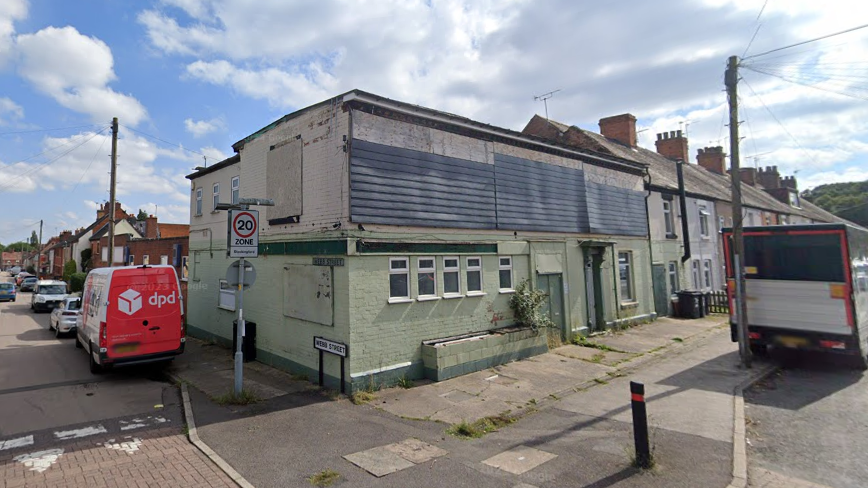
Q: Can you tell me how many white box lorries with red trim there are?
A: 1